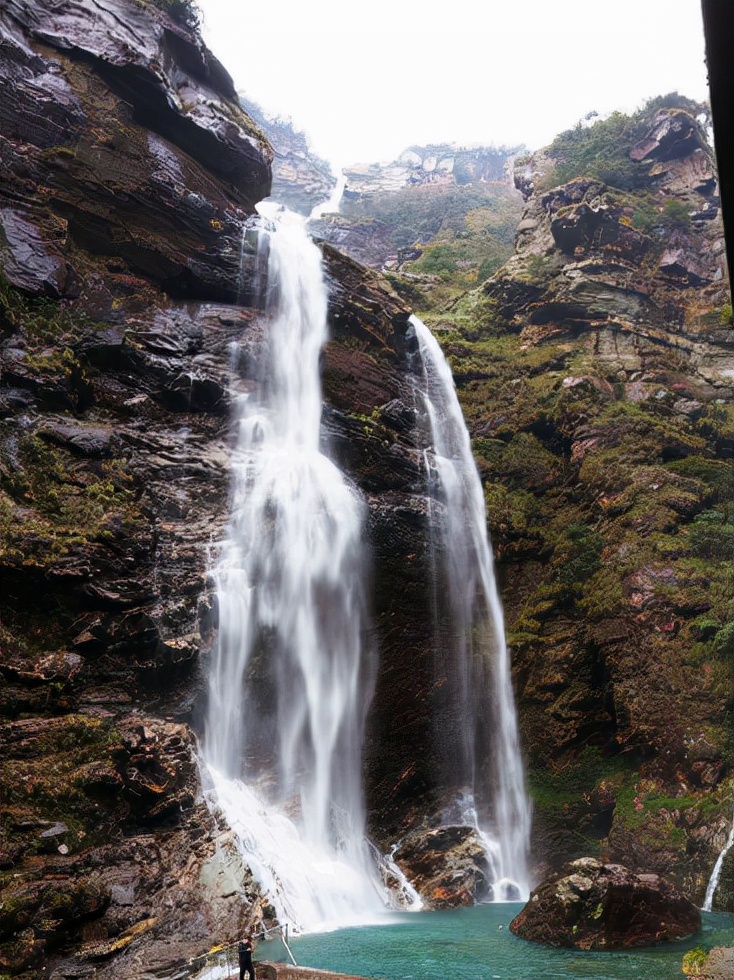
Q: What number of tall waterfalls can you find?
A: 2